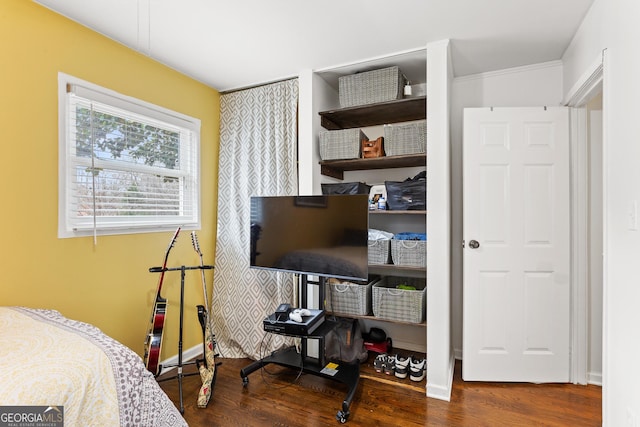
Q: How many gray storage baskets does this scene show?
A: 7